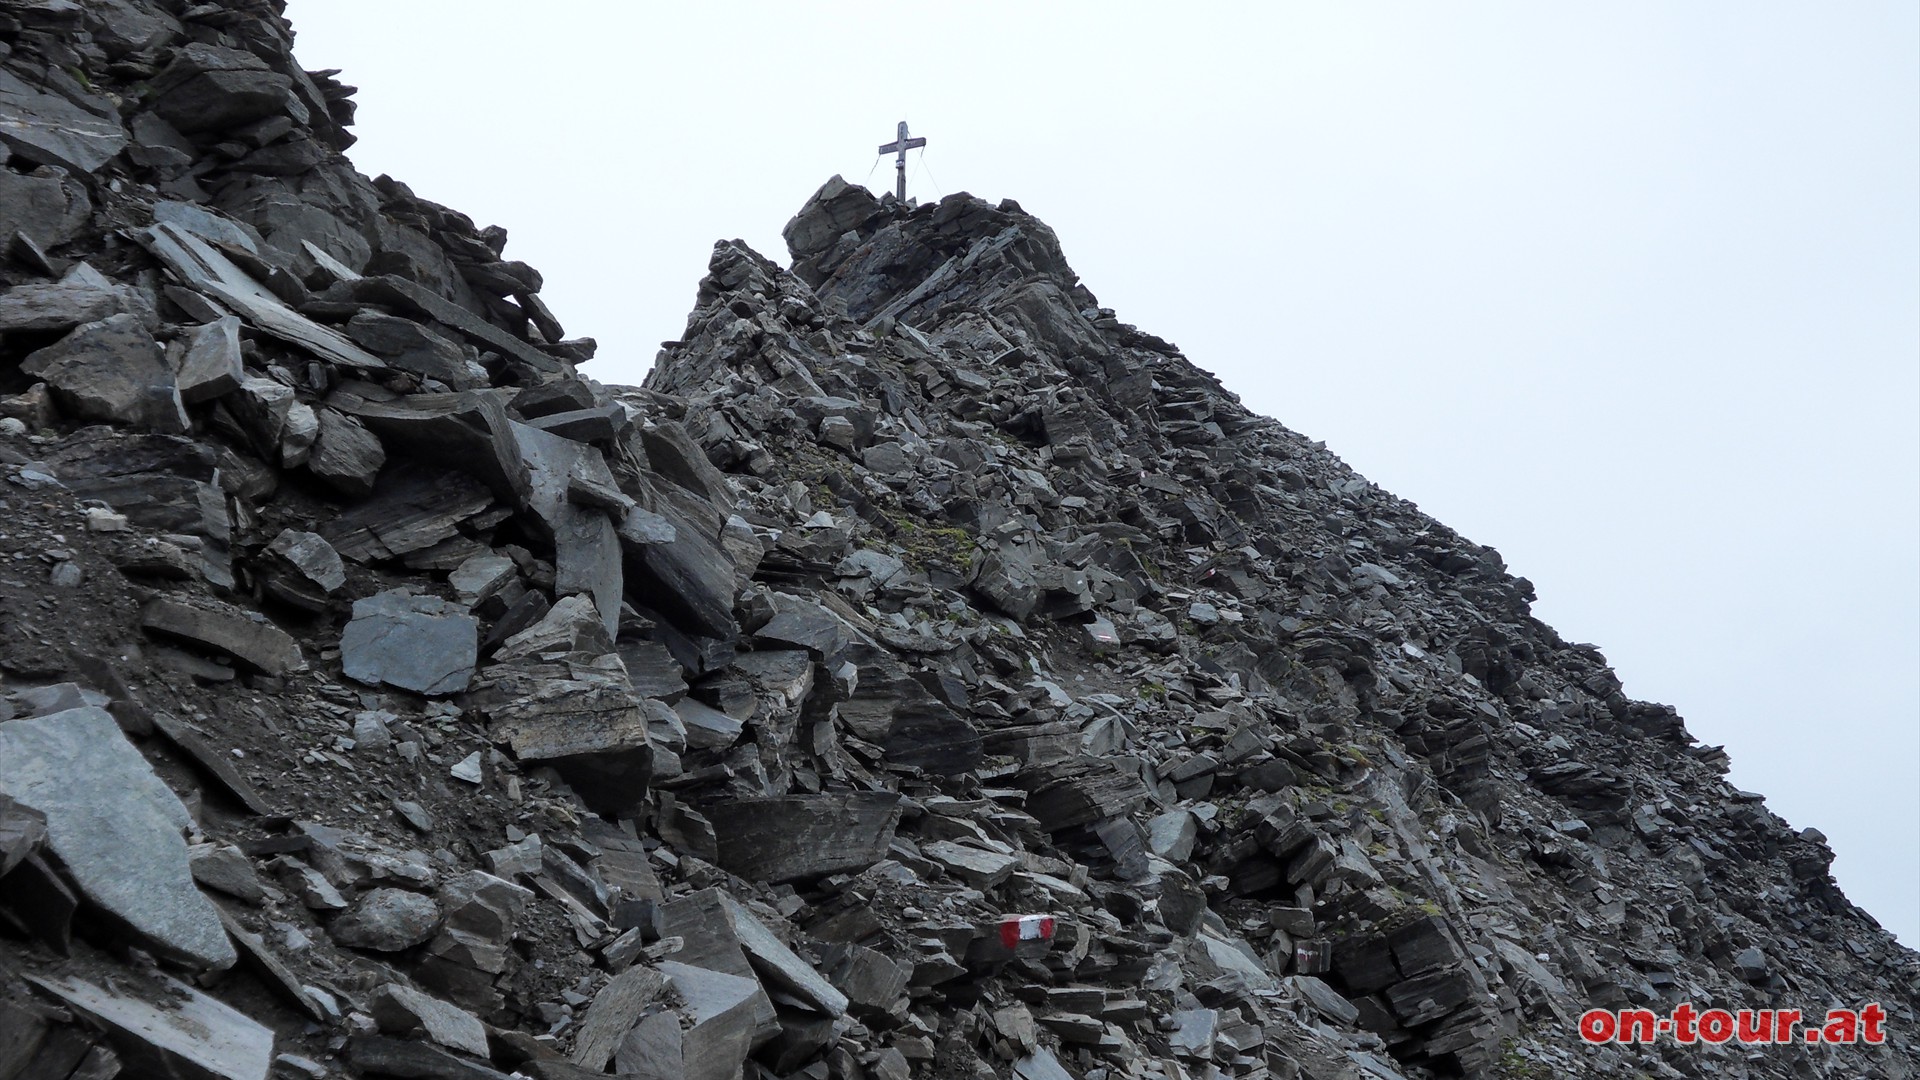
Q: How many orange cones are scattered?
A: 0